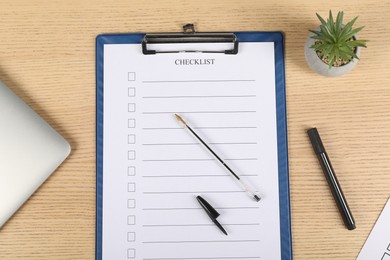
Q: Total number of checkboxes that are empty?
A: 12